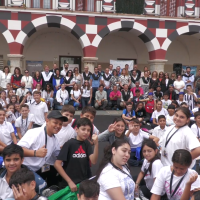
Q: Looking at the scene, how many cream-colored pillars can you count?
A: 3